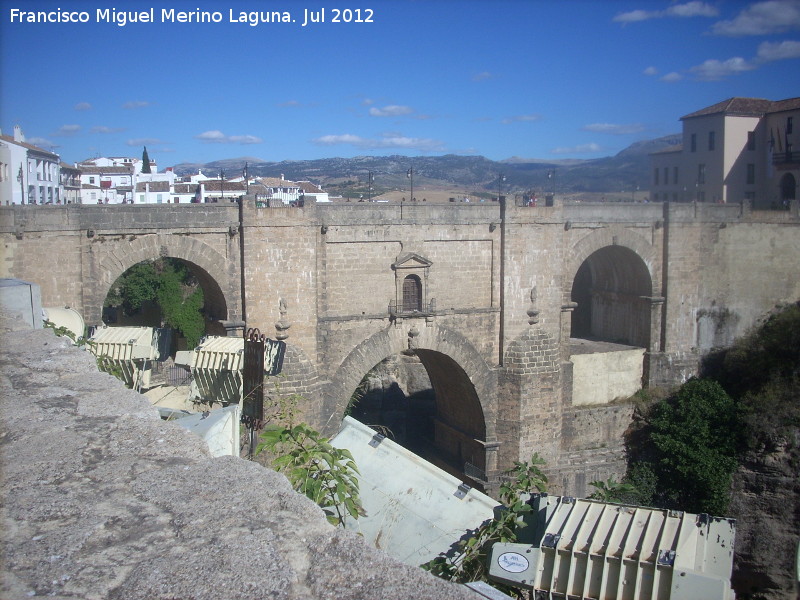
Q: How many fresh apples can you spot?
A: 0